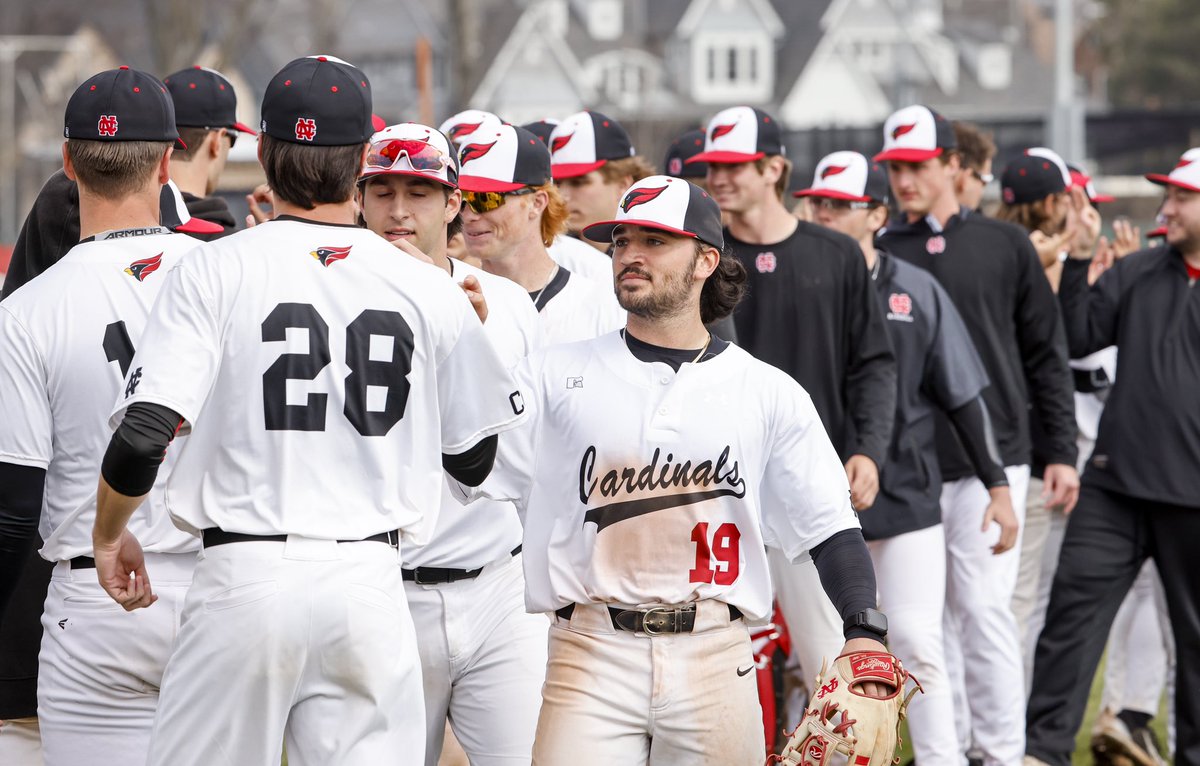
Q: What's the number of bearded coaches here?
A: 1